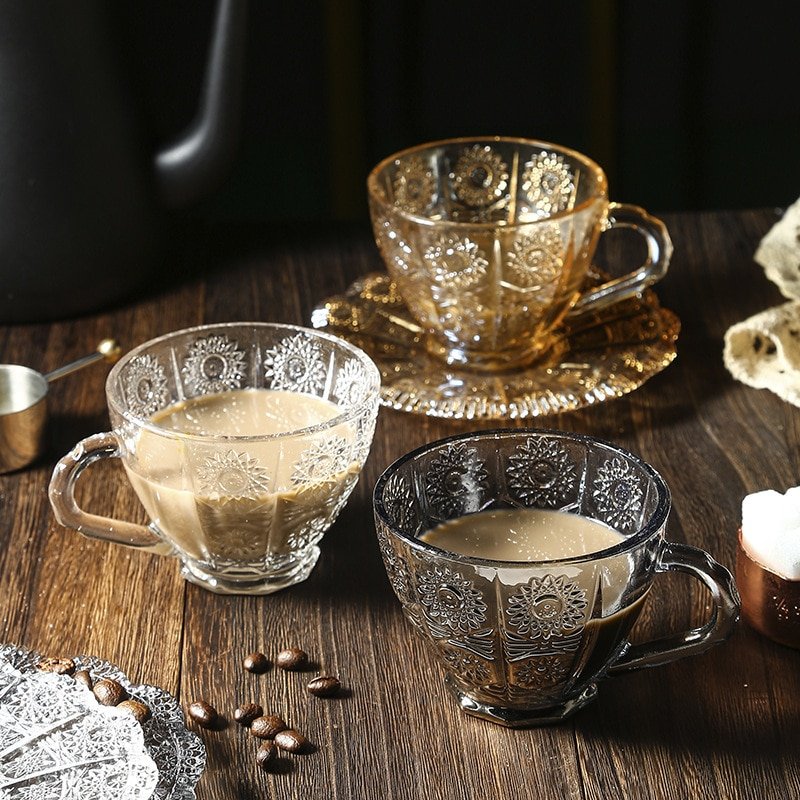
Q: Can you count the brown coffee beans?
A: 12